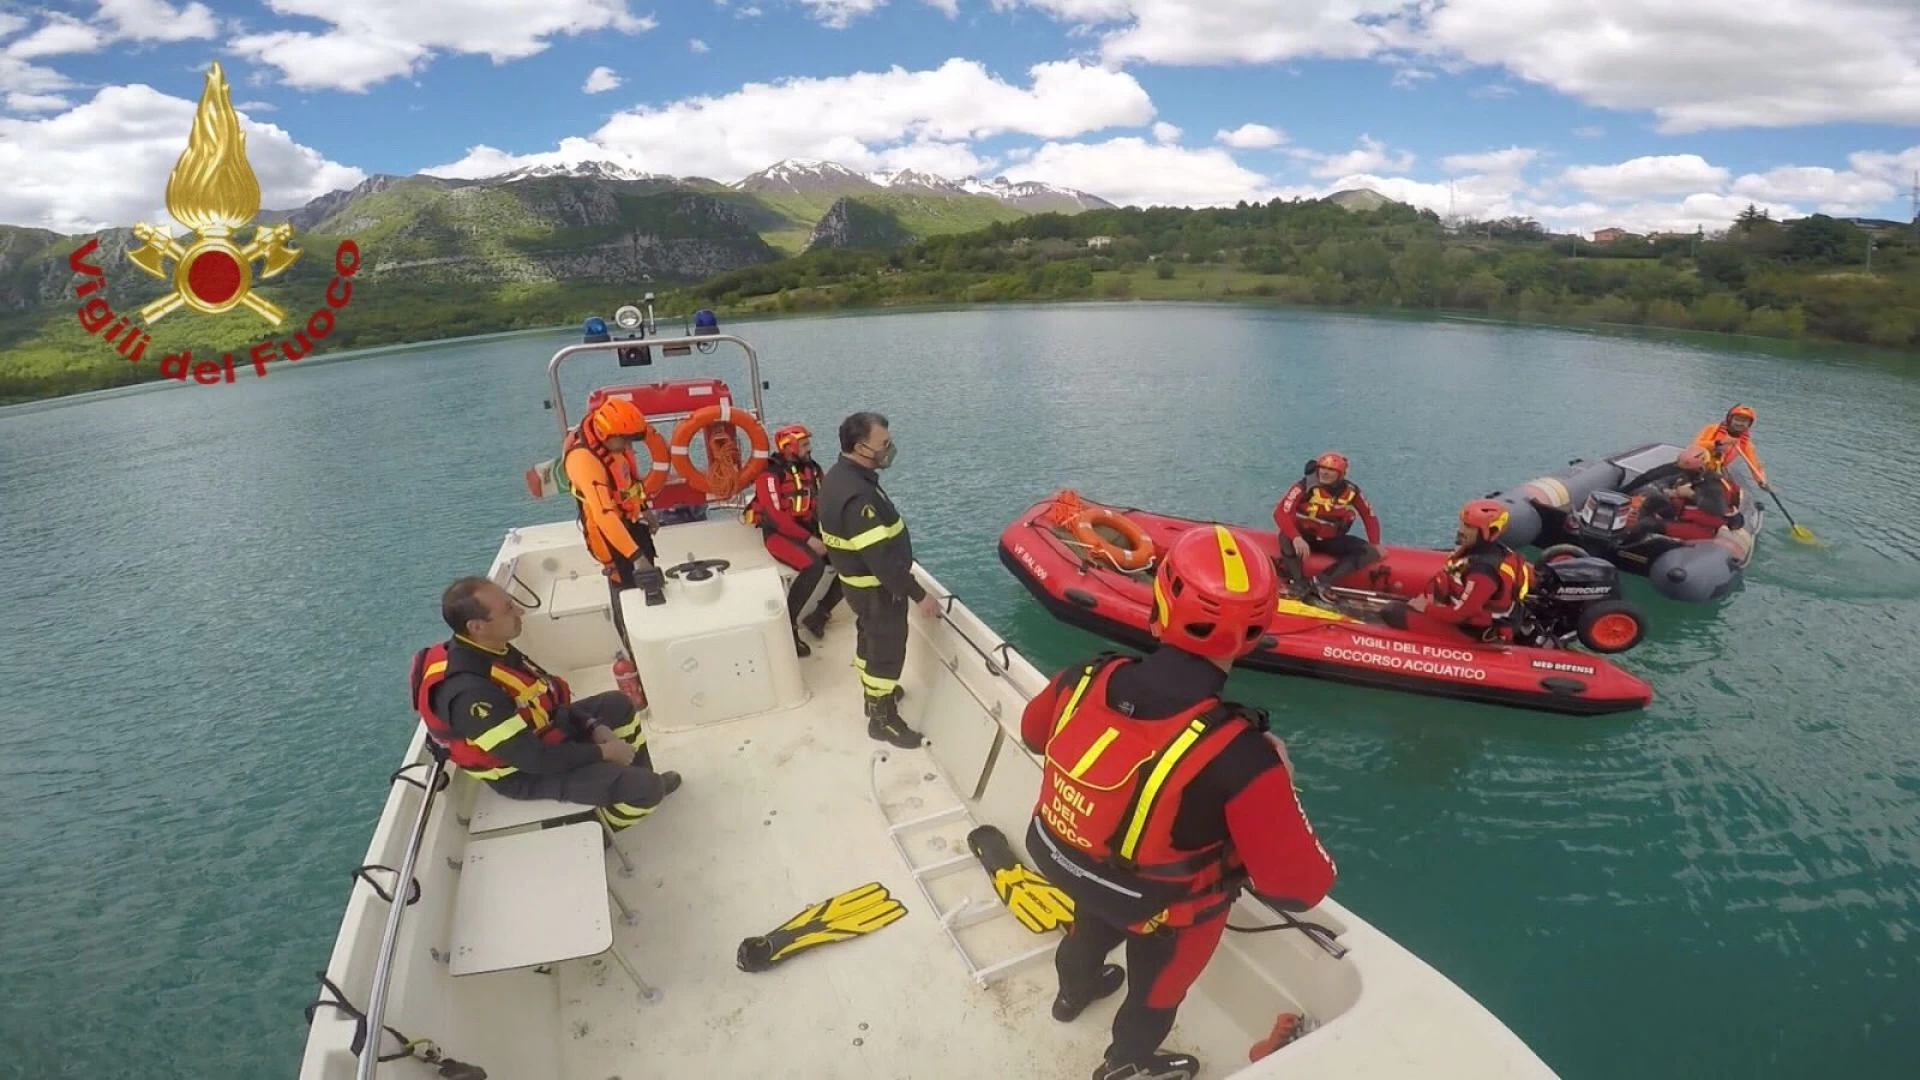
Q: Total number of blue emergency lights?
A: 2